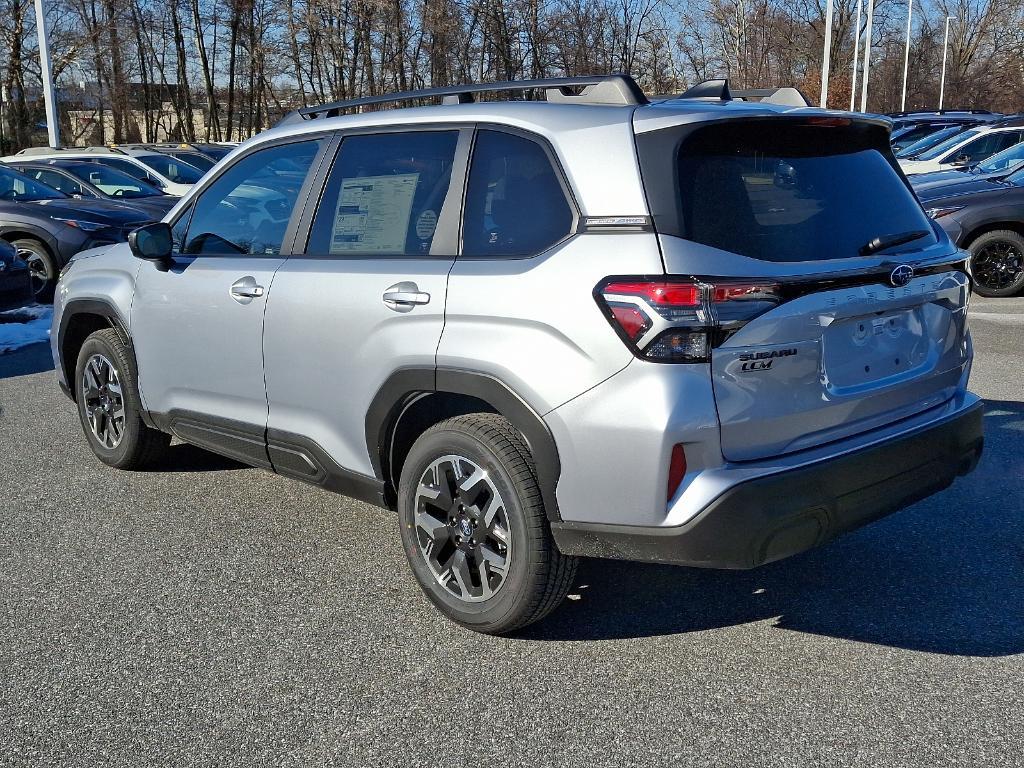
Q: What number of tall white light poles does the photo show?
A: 6